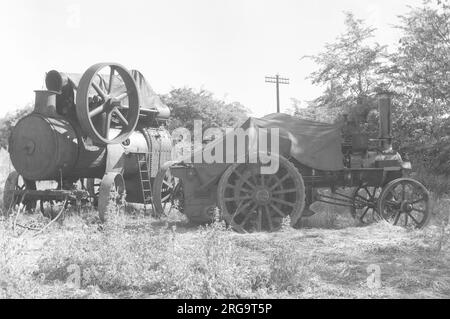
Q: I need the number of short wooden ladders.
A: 1